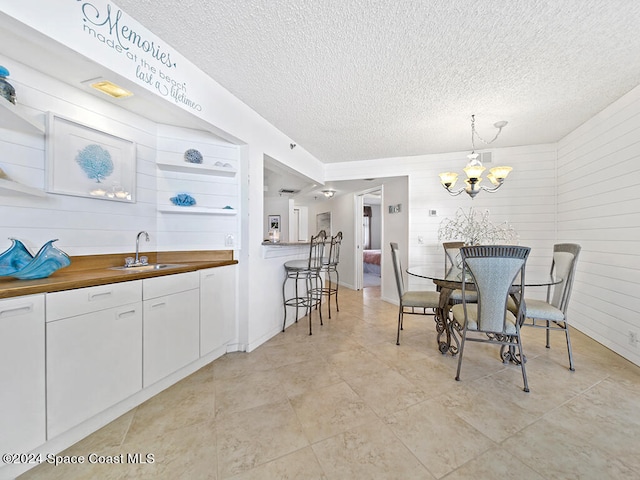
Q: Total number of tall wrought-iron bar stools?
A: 2